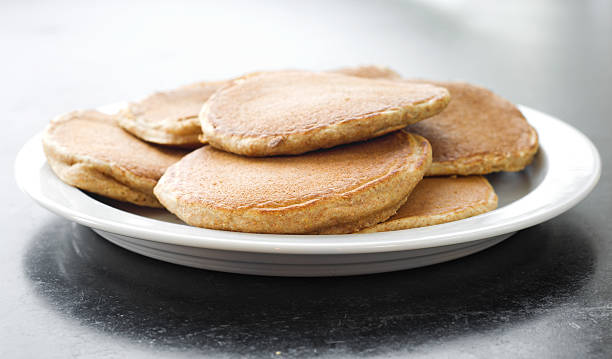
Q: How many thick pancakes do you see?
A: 7